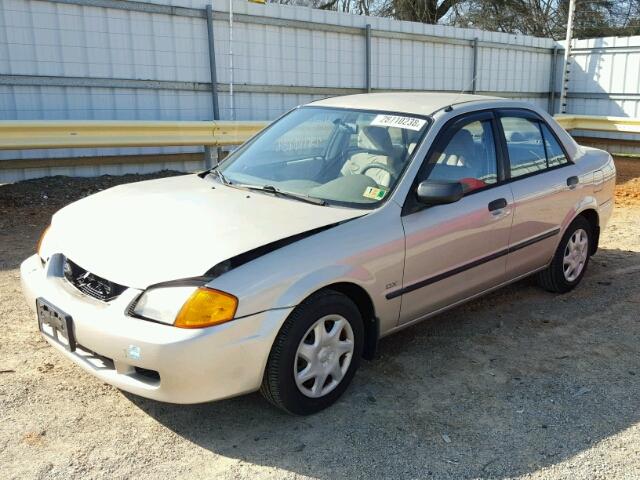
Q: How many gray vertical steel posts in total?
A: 4